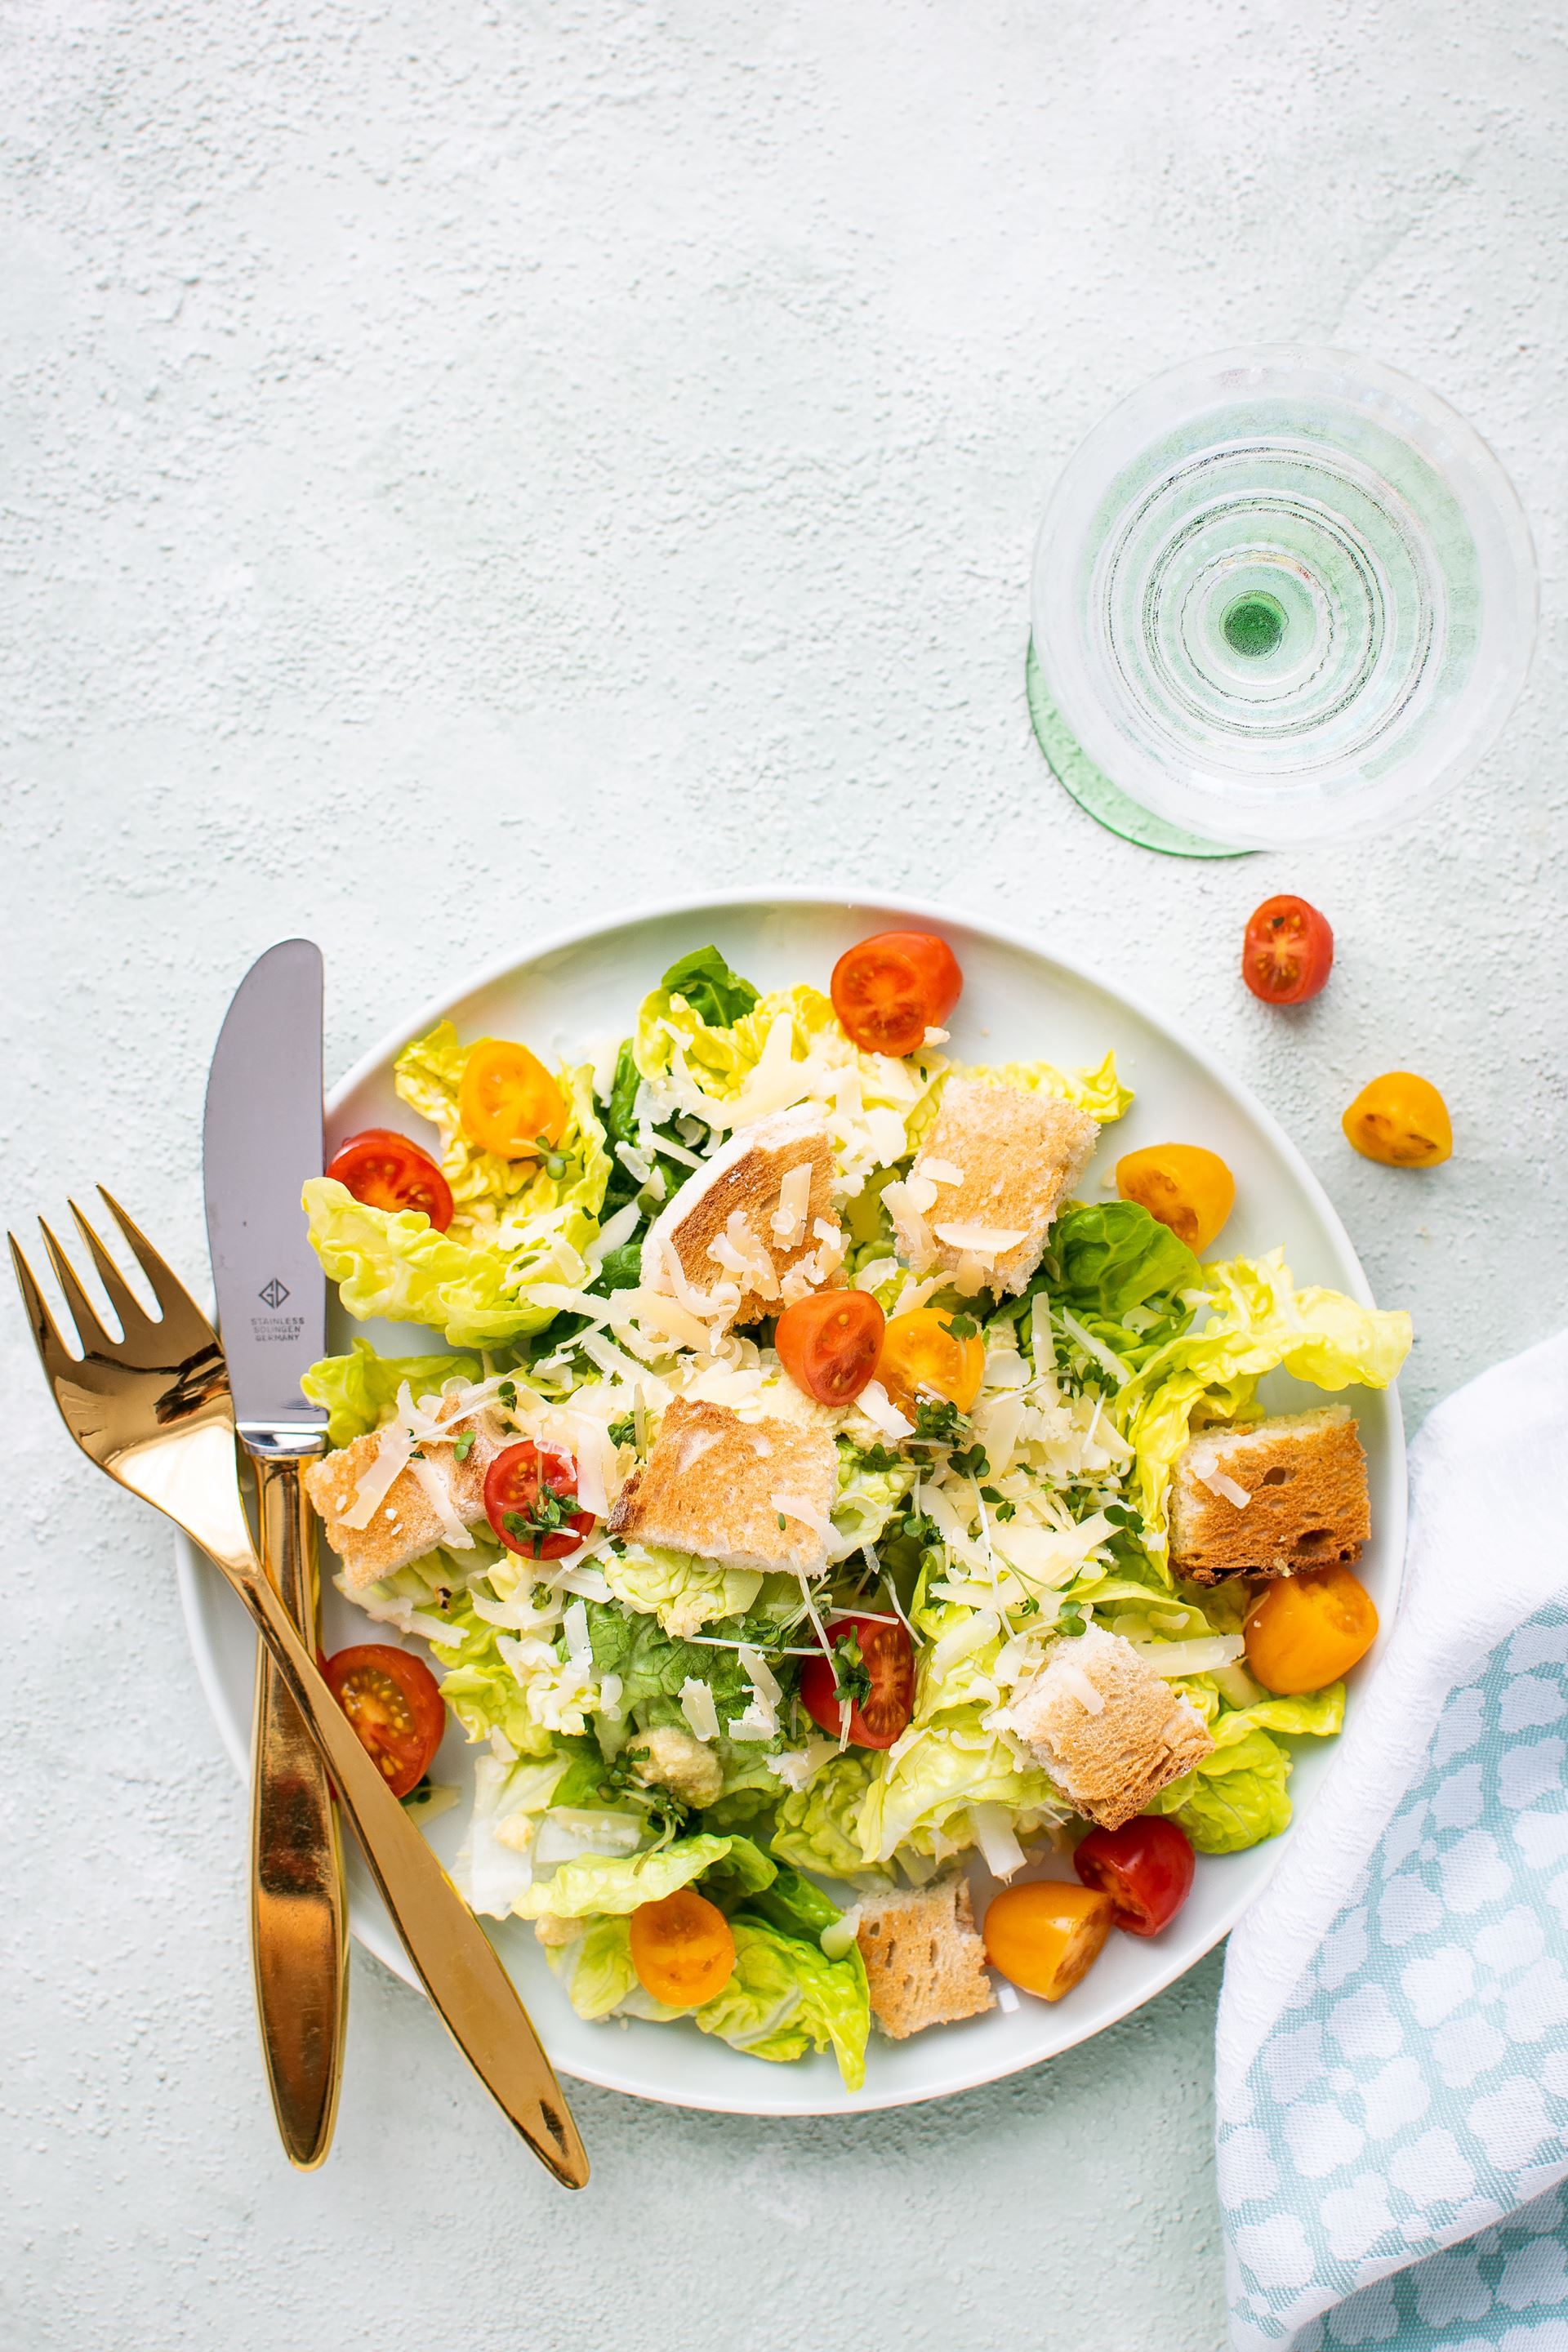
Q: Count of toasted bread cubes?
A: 7